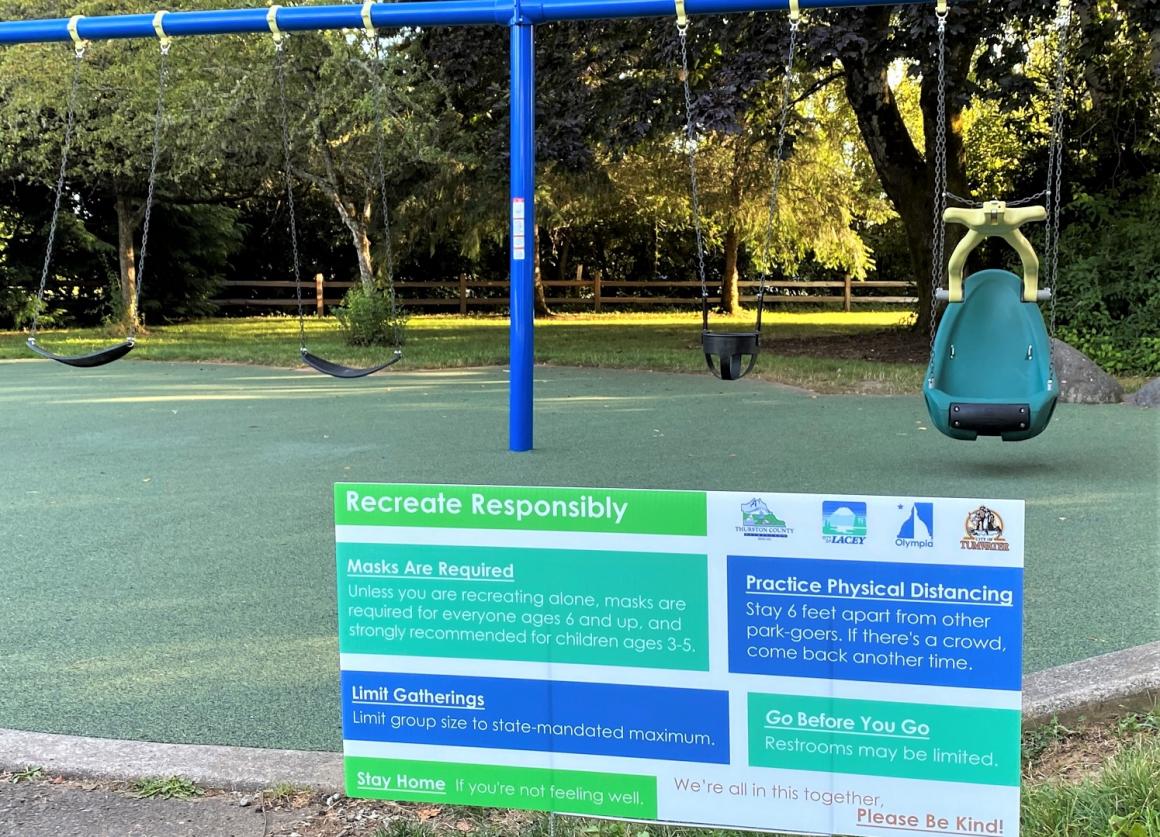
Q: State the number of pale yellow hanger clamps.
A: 8